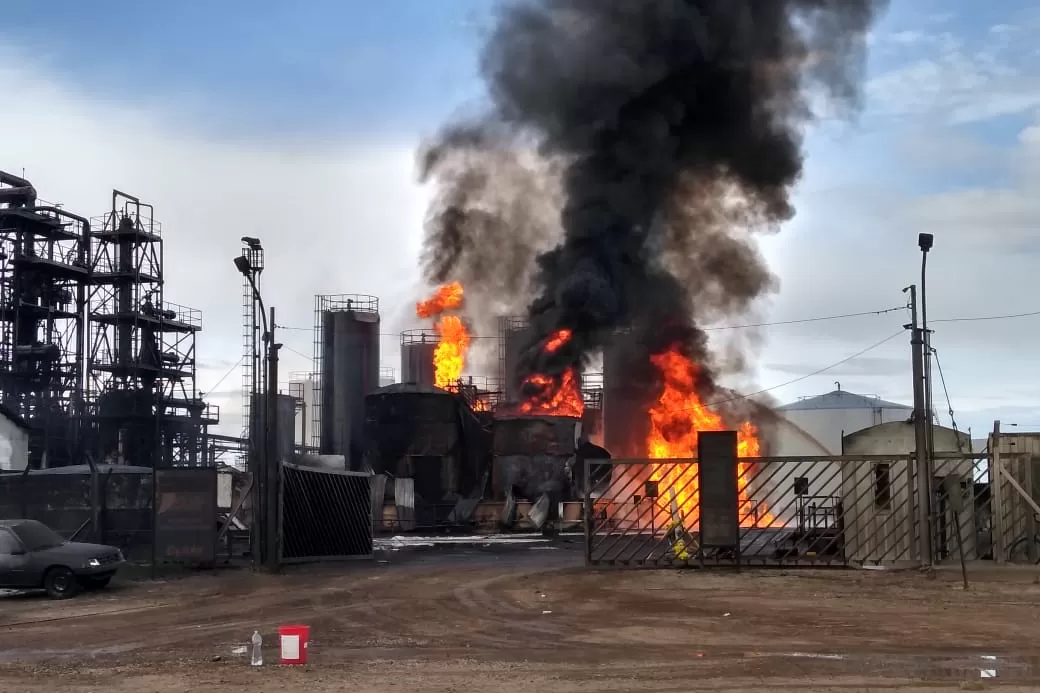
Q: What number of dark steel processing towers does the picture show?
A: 2